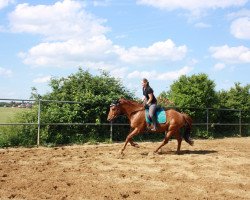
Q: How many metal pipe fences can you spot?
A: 1